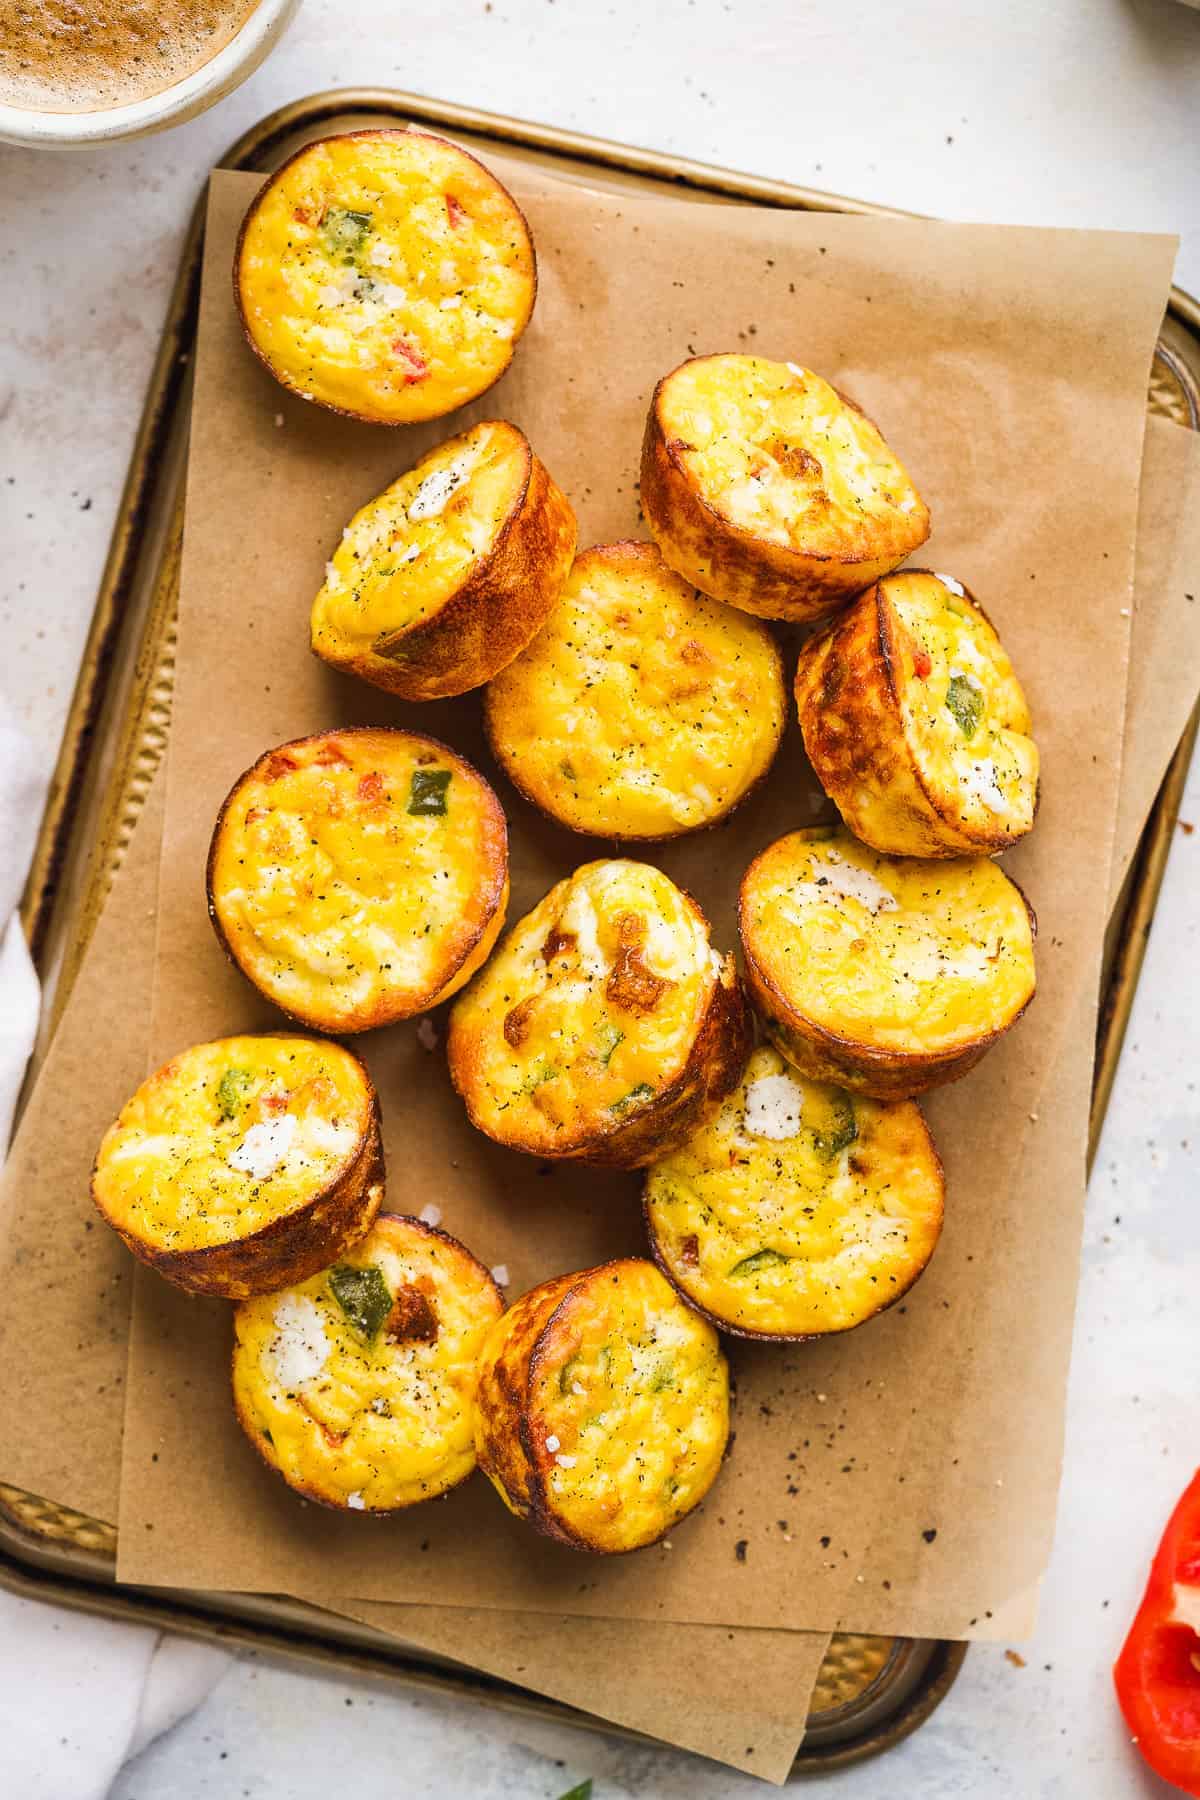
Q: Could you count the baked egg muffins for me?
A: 12